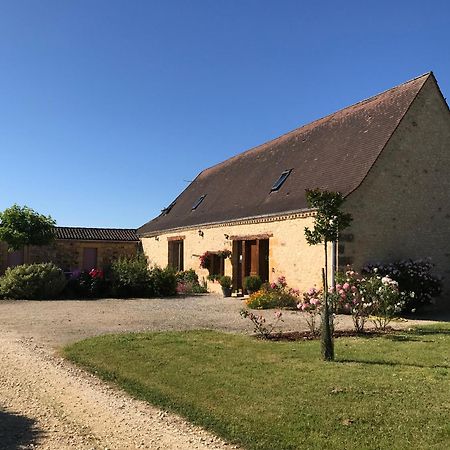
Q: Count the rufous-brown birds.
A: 0